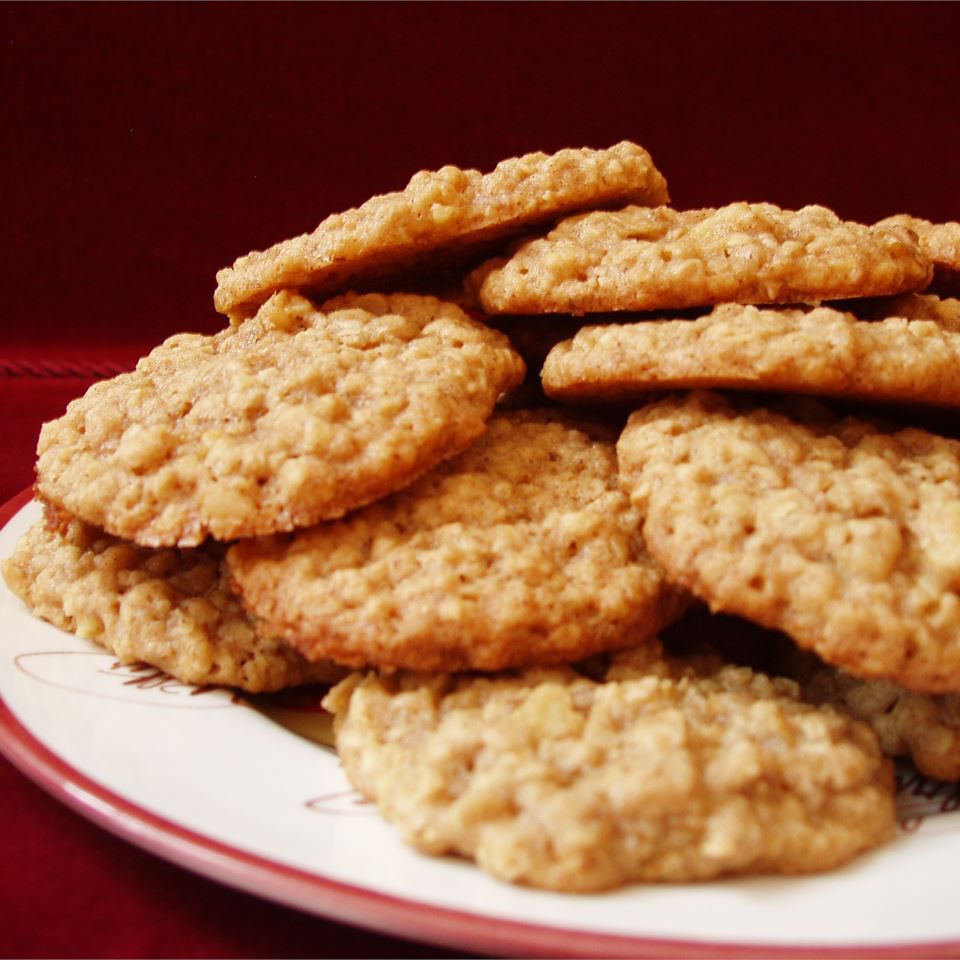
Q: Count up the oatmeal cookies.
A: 11